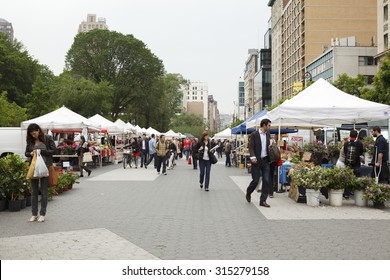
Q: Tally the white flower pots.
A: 3